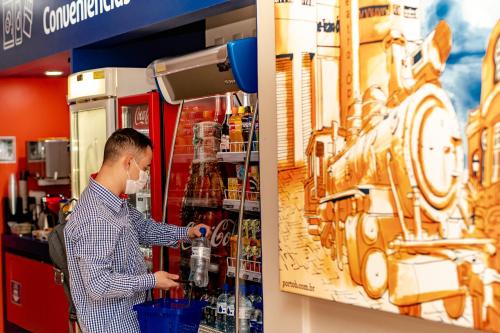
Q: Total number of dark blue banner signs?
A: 1